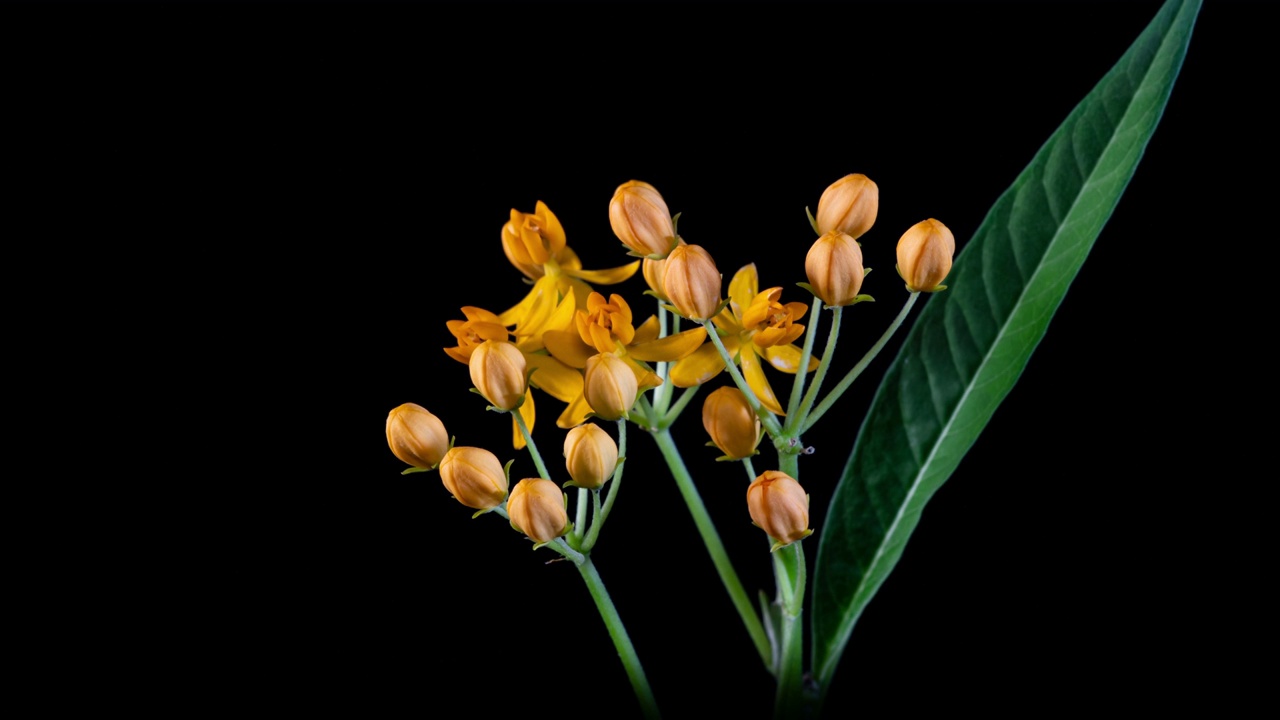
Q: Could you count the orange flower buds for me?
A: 14